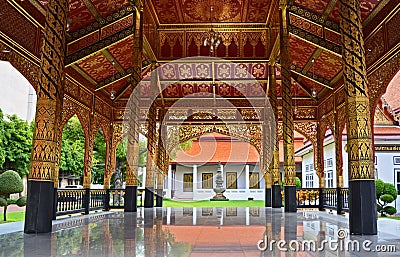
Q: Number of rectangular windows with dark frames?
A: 4